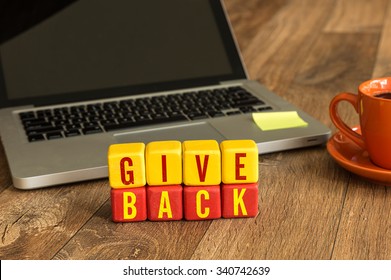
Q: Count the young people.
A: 0